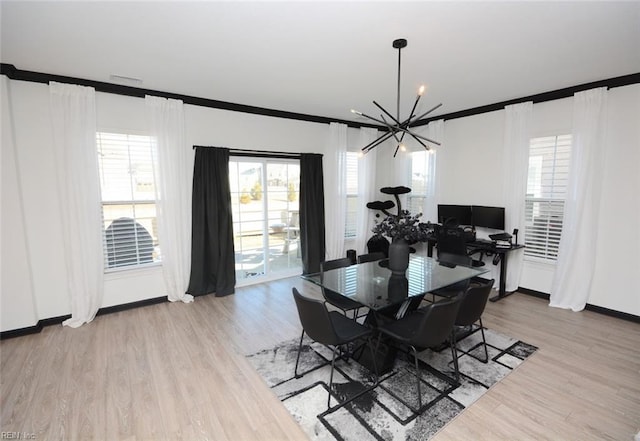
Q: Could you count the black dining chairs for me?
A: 6